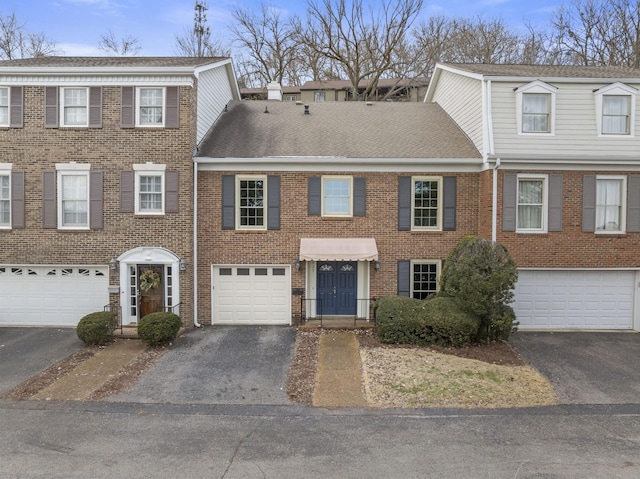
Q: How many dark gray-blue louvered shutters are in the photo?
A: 7